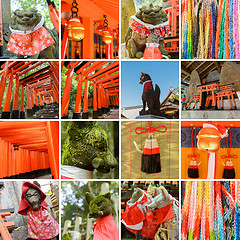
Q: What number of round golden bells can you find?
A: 3